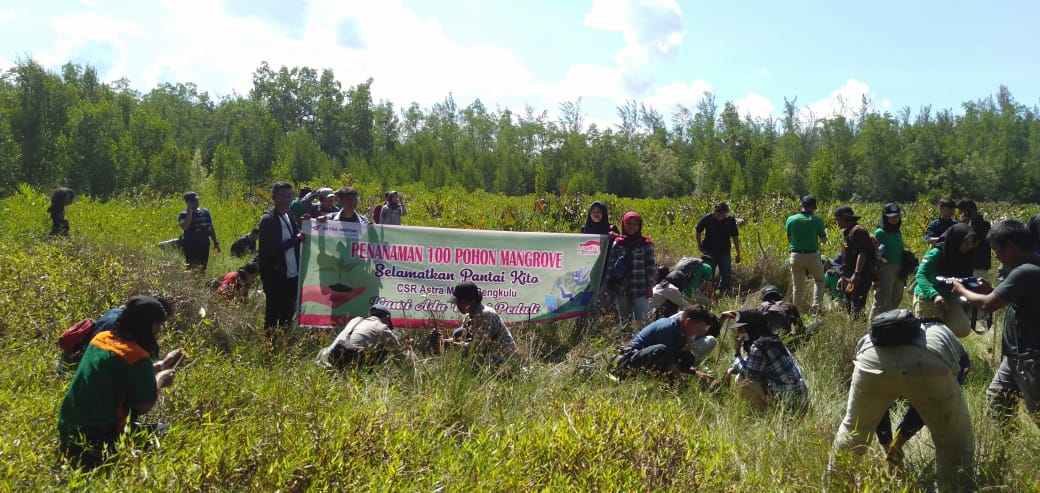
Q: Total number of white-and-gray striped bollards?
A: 0